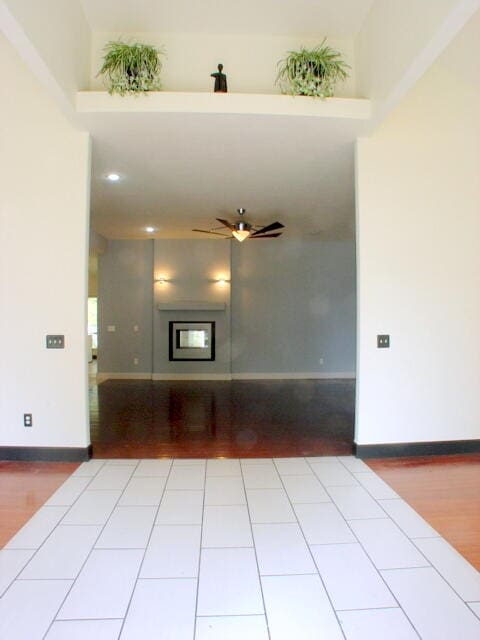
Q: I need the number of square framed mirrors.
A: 1